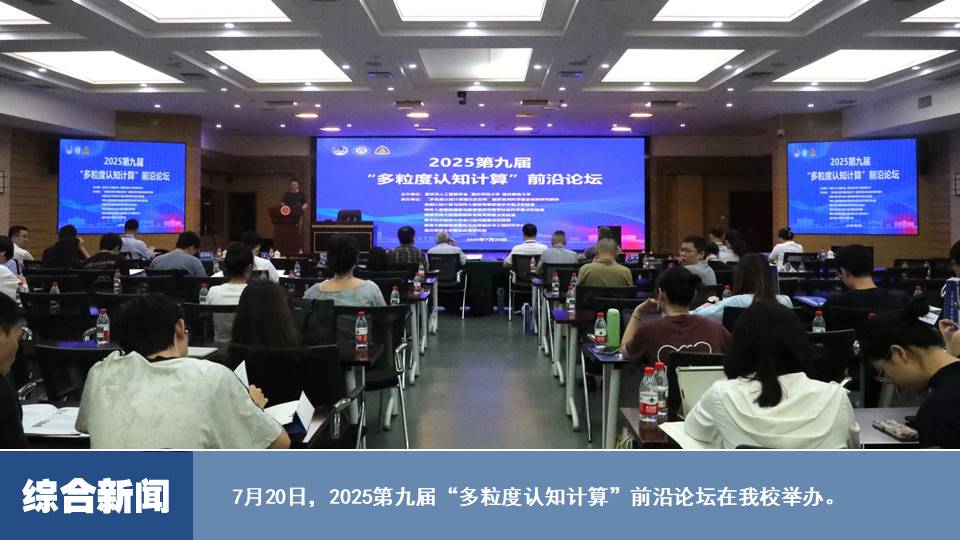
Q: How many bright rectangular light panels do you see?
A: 10